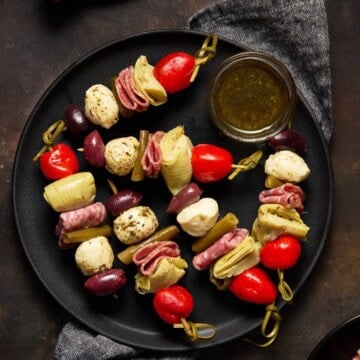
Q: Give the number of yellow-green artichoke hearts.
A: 6